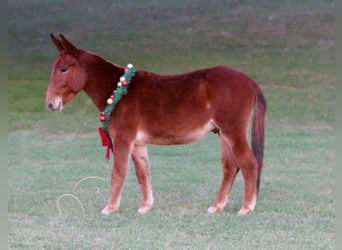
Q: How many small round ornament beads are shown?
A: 9